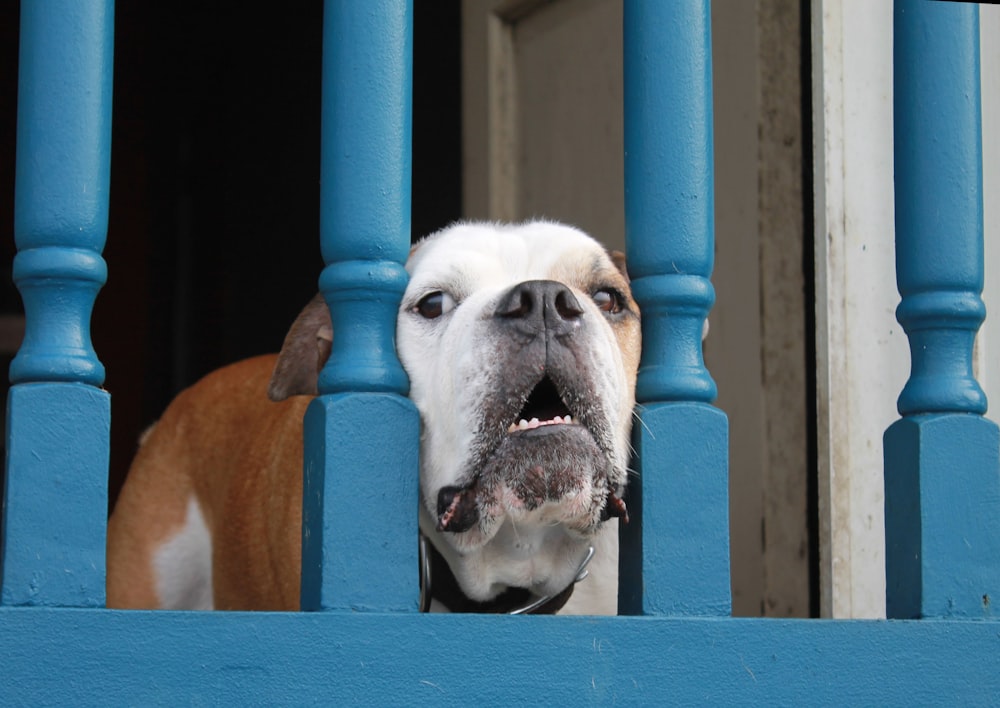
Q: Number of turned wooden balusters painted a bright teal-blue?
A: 4